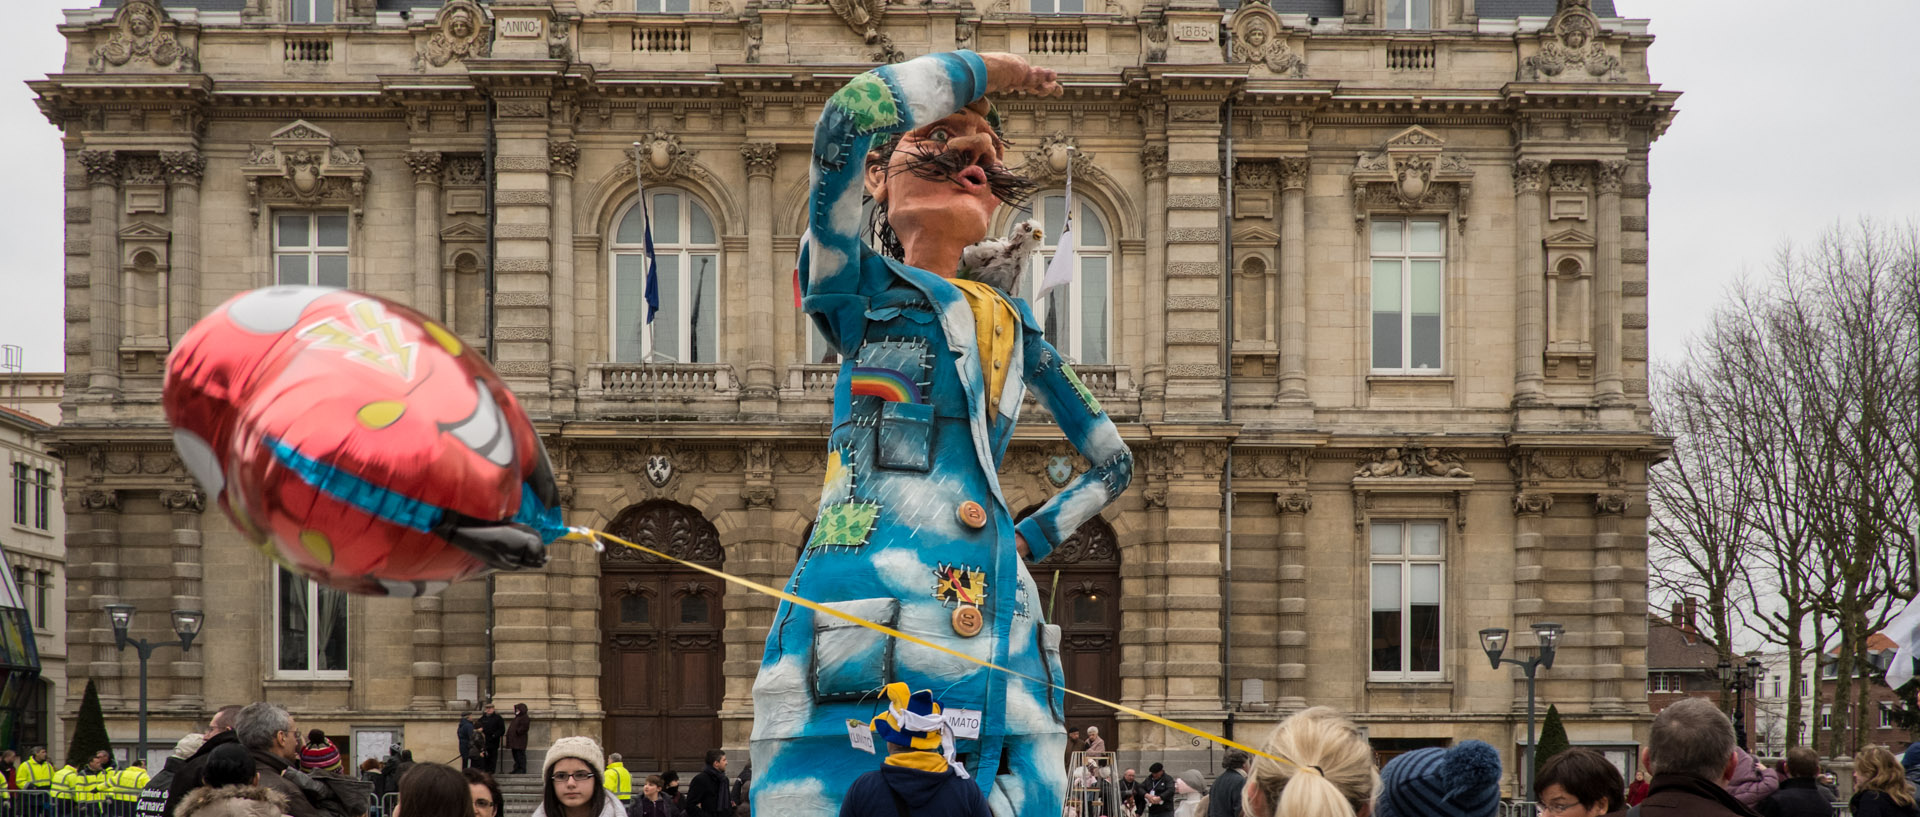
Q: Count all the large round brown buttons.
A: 2